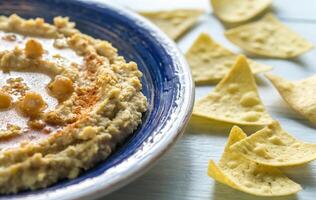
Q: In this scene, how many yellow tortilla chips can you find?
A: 8